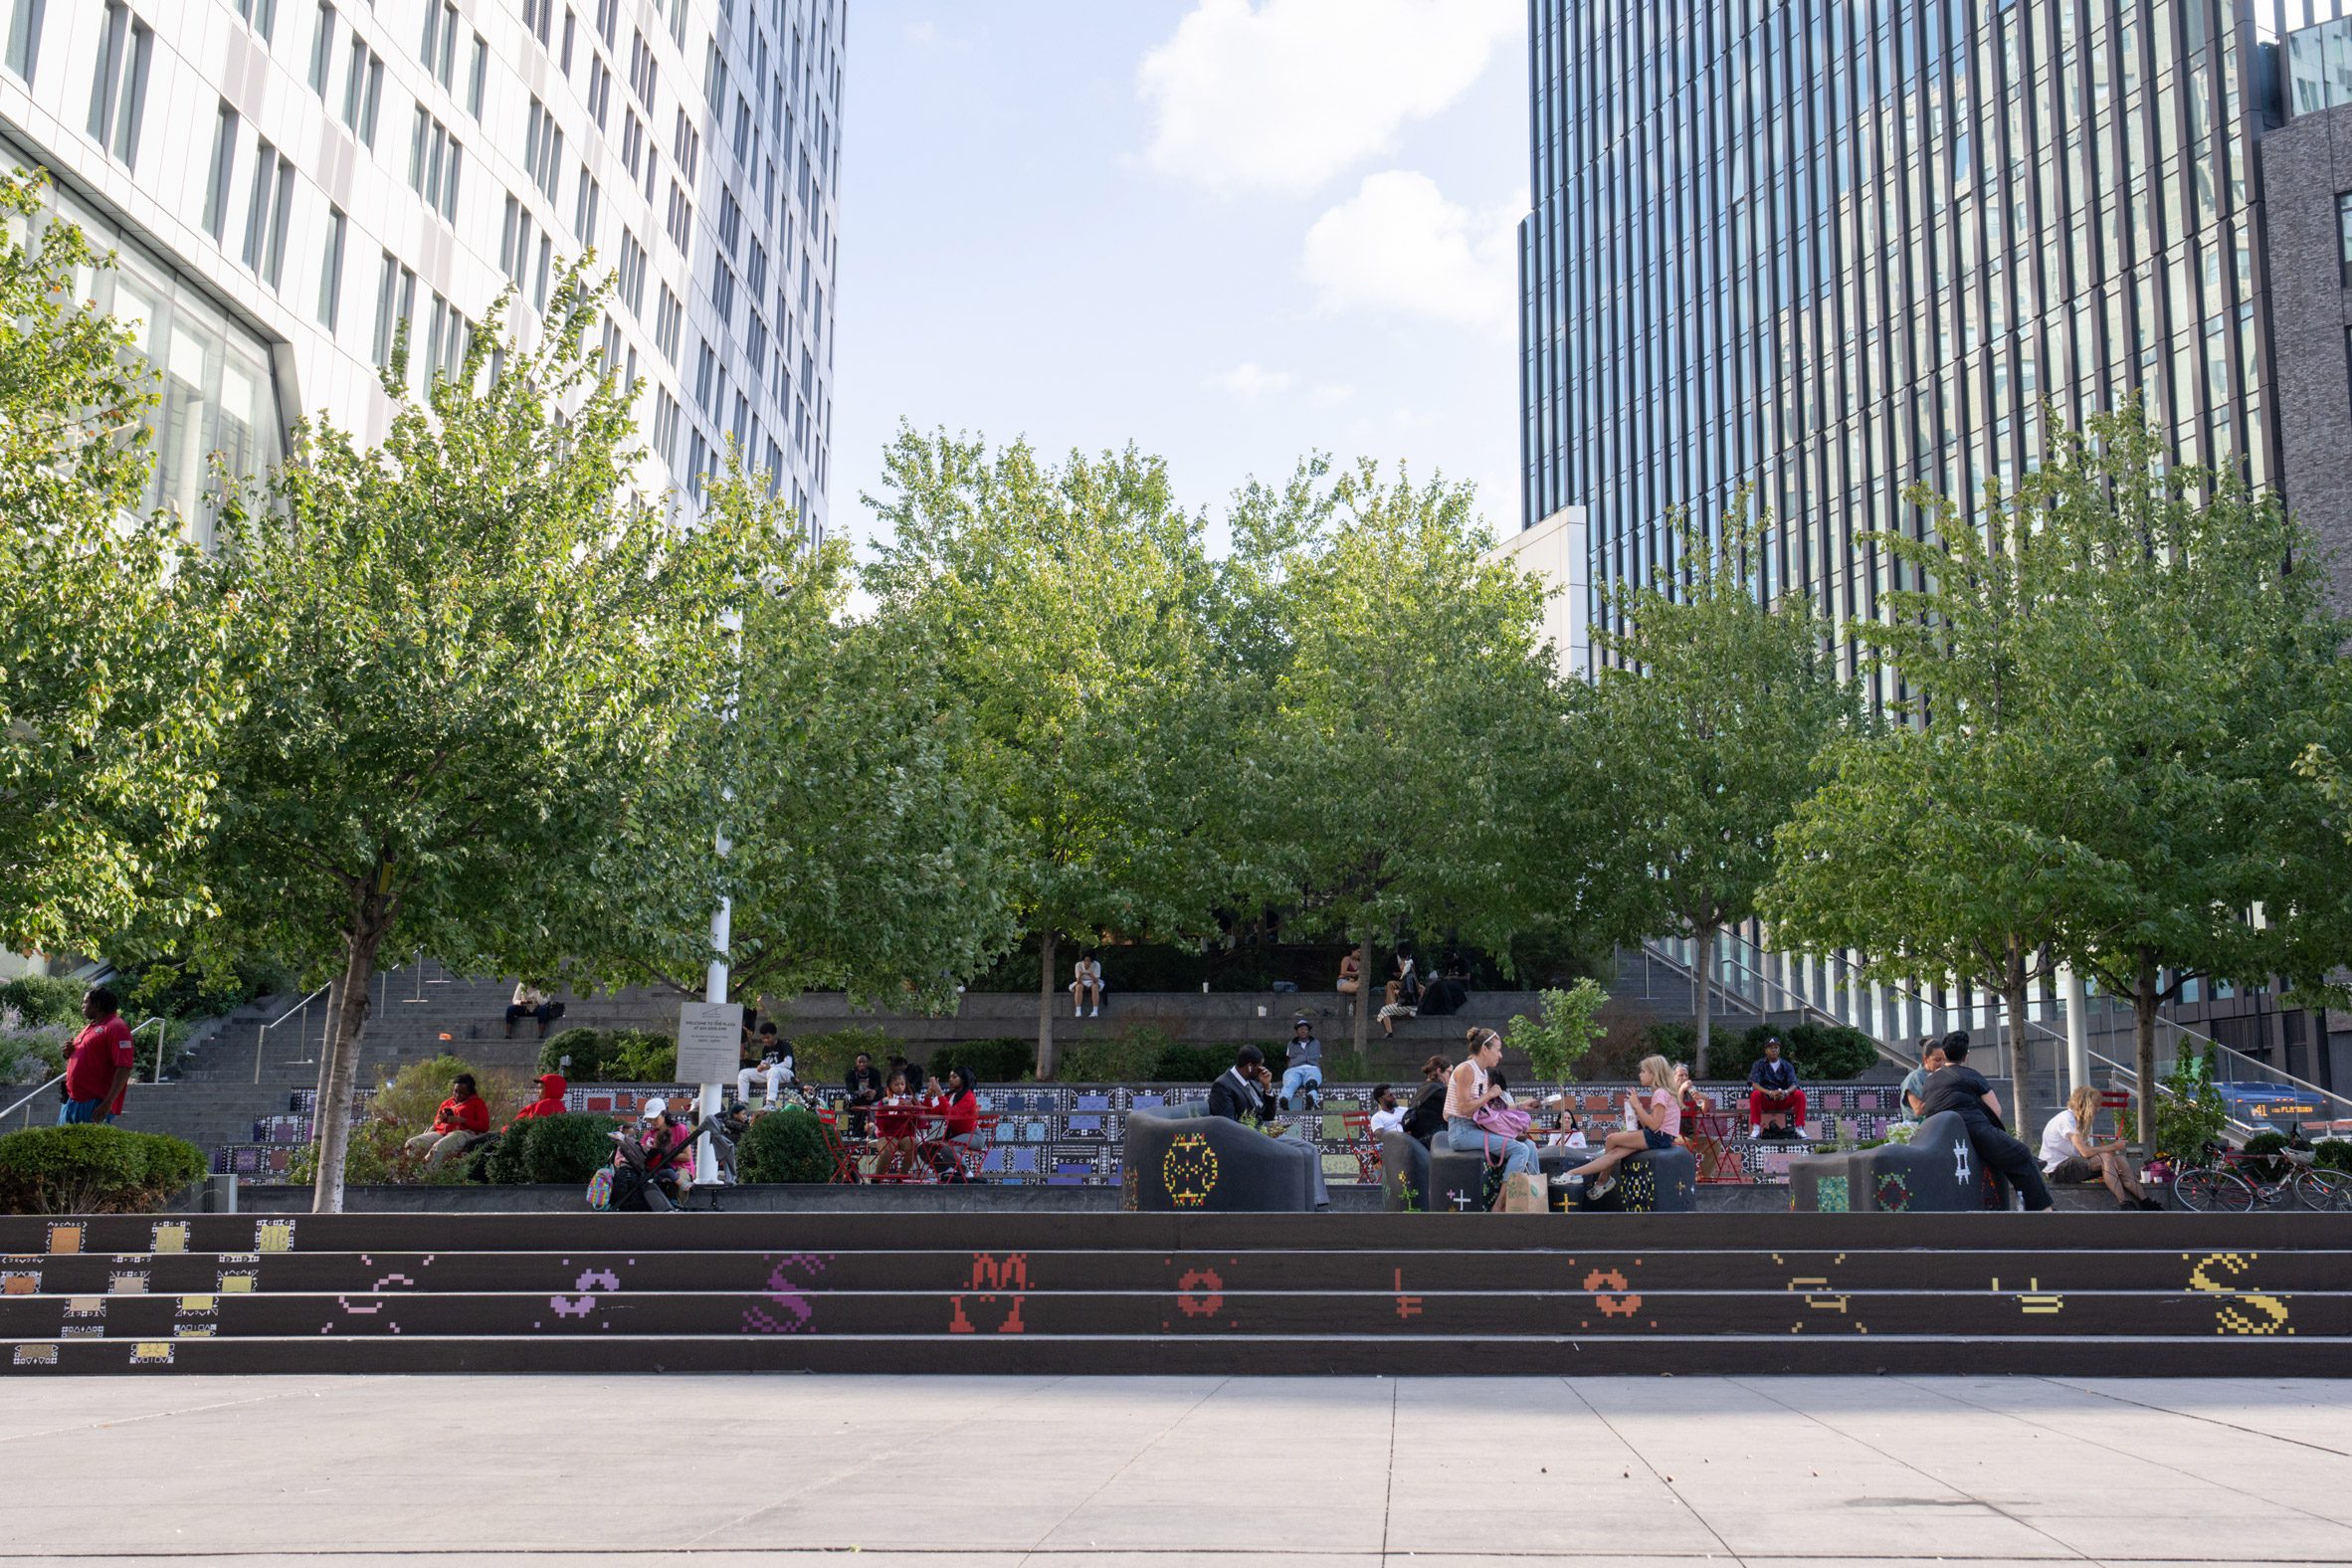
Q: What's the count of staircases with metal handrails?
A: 2